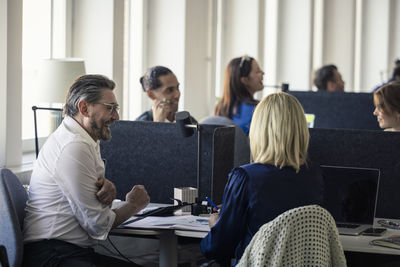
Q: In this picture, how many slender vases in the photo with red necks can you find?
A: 0